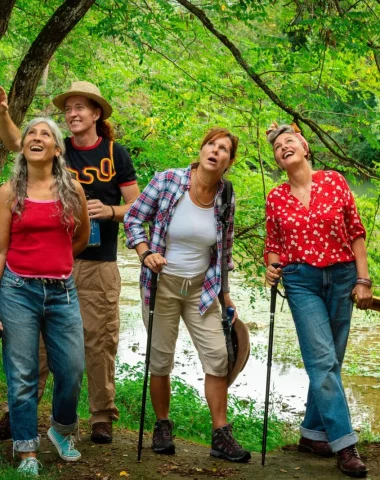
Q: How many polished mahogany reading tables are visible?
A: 0